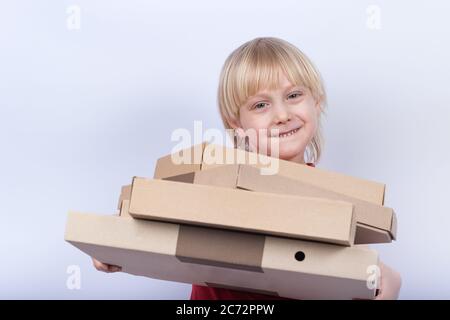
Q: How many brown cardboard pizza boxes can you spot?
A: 4